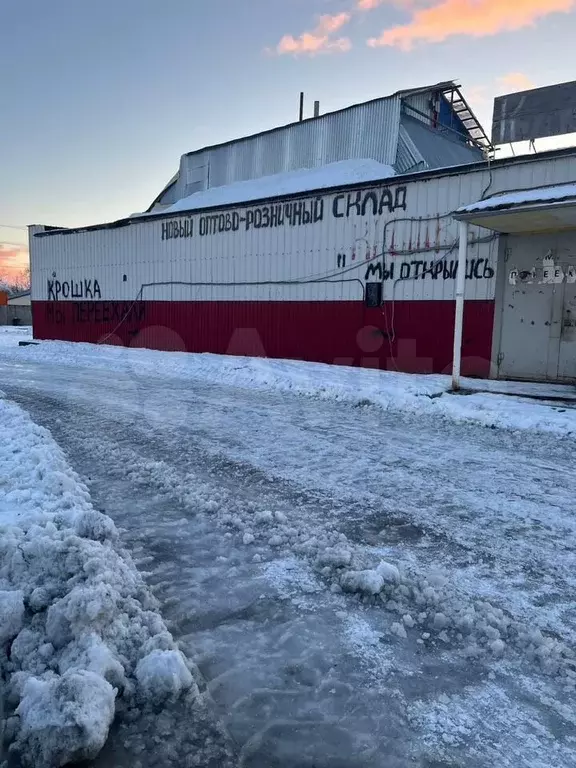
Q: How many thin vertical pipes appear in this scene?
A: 2